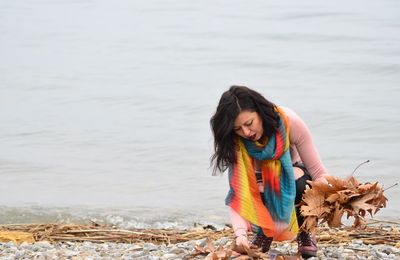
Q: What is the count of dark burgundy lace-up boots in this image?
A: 2